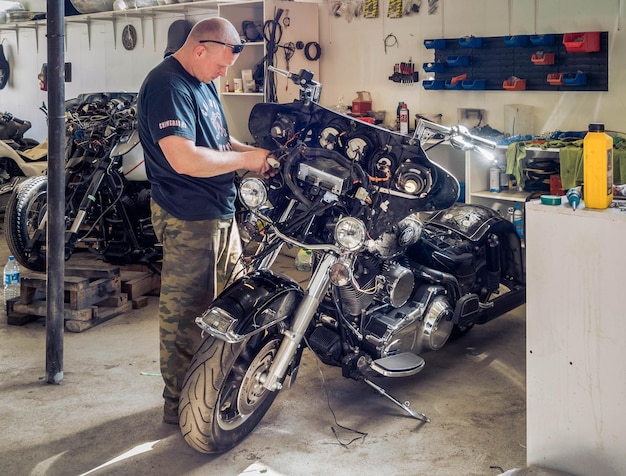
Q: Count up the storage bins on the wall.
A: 14